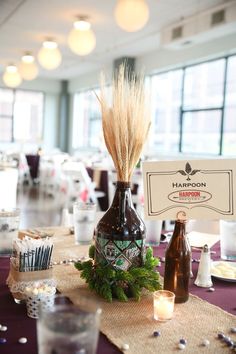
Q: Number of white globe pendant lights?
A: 5